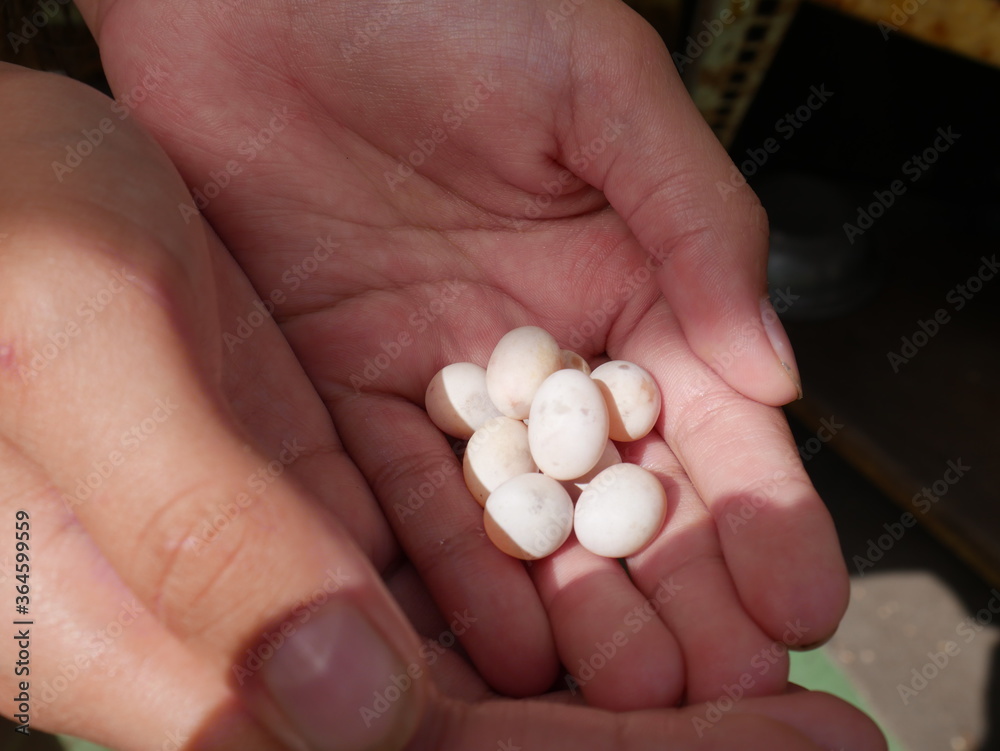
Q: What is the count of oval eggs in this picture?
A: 9